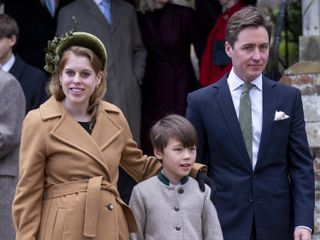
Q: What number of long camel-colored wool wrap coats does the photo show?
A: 1